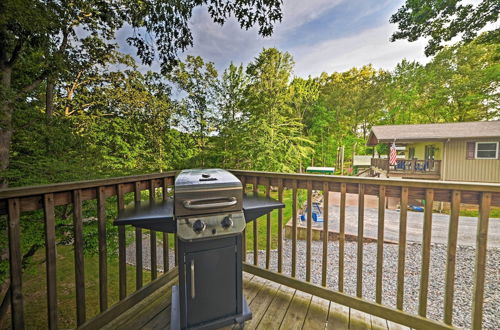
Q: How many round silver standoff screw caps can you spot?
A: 0